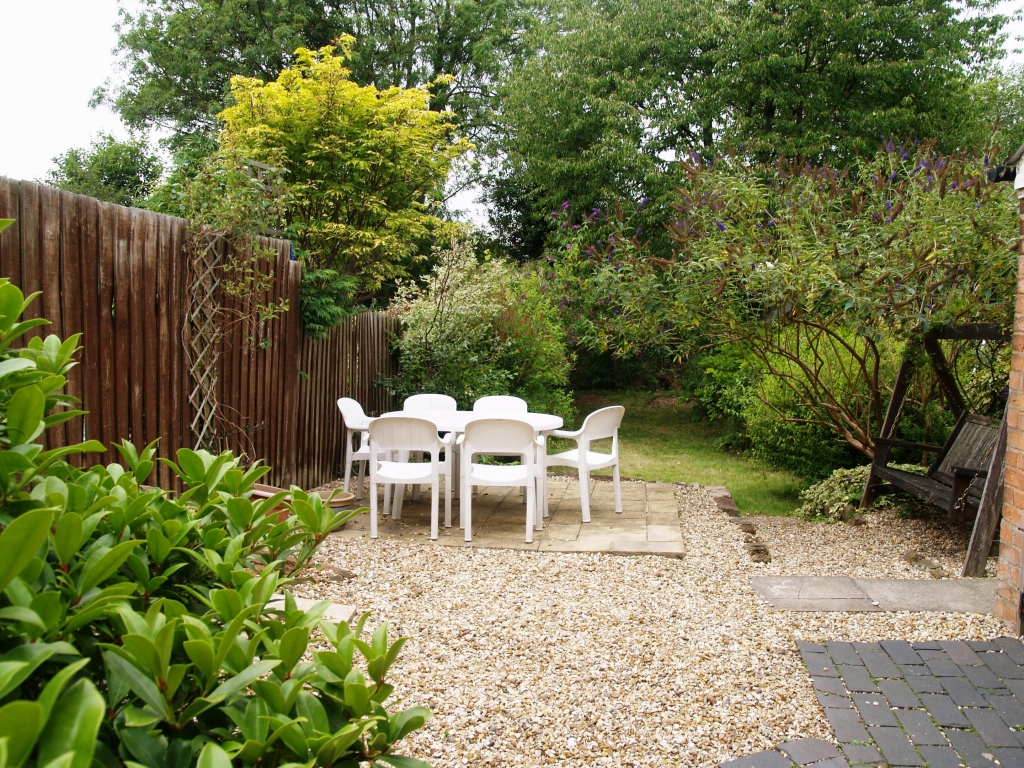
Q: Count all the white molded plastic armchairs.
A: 6